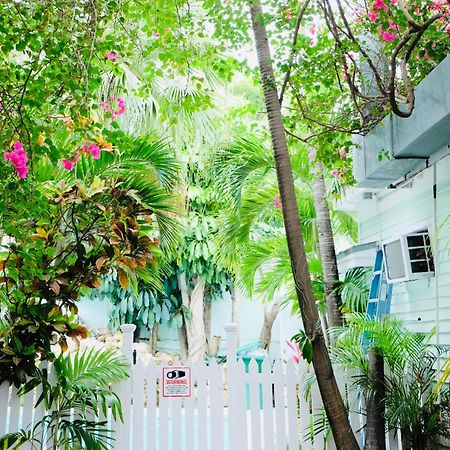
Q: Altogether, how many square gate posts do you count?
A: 2